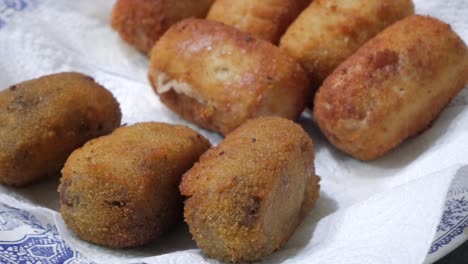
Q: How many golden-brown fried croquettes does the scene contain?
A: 8